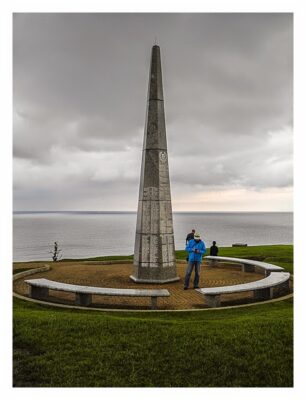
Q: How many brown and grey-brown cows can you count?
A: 0